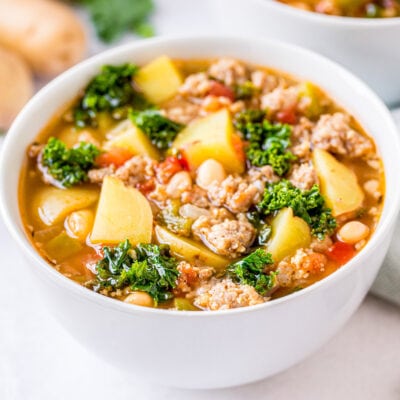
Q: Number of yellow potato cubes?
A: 8